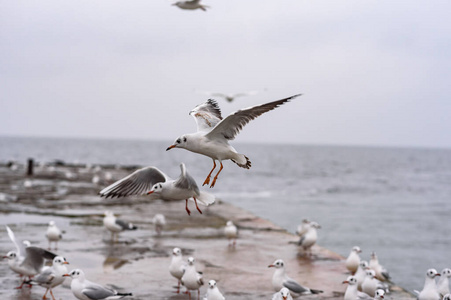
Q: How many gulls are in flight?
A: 4